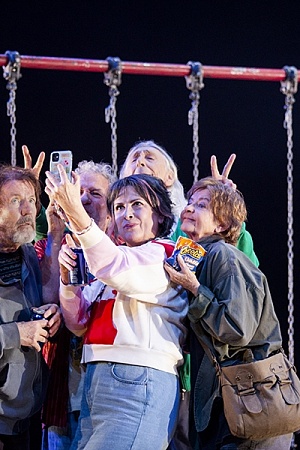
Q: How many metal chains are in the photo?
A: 4